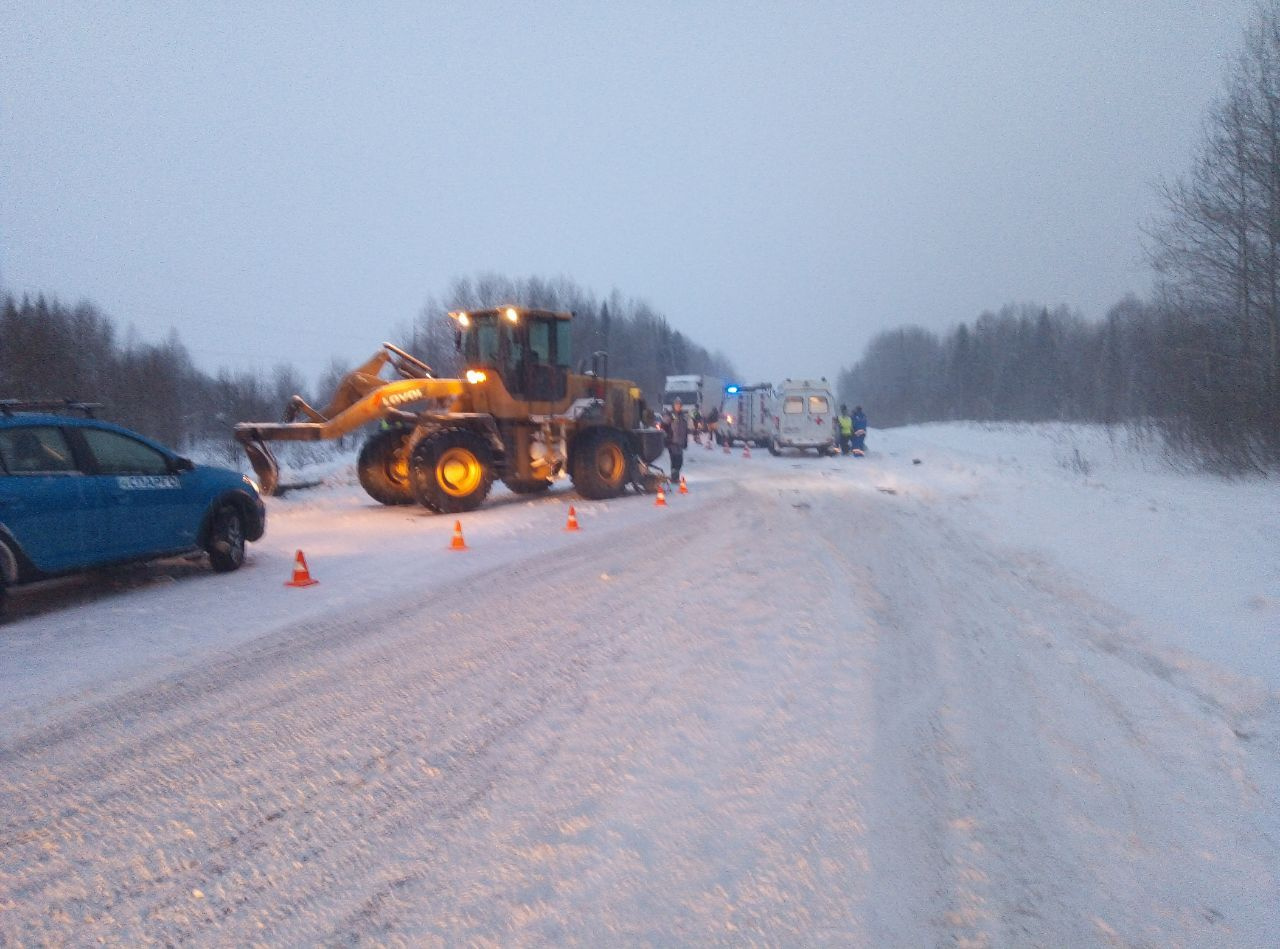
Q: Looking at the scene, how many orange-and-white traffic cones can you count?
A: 8